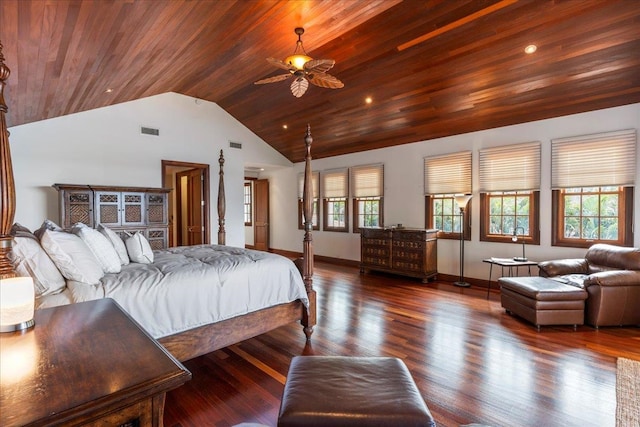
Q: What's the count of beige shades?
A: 6